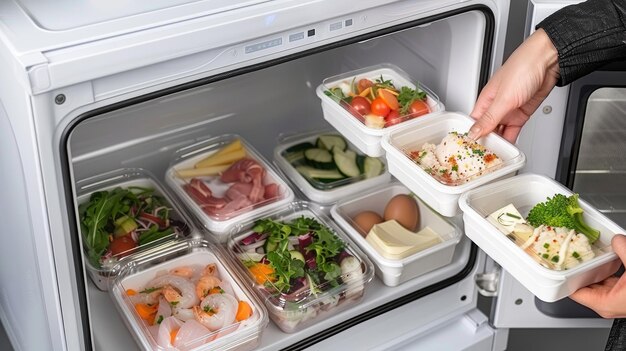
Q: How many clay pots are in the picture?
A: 0